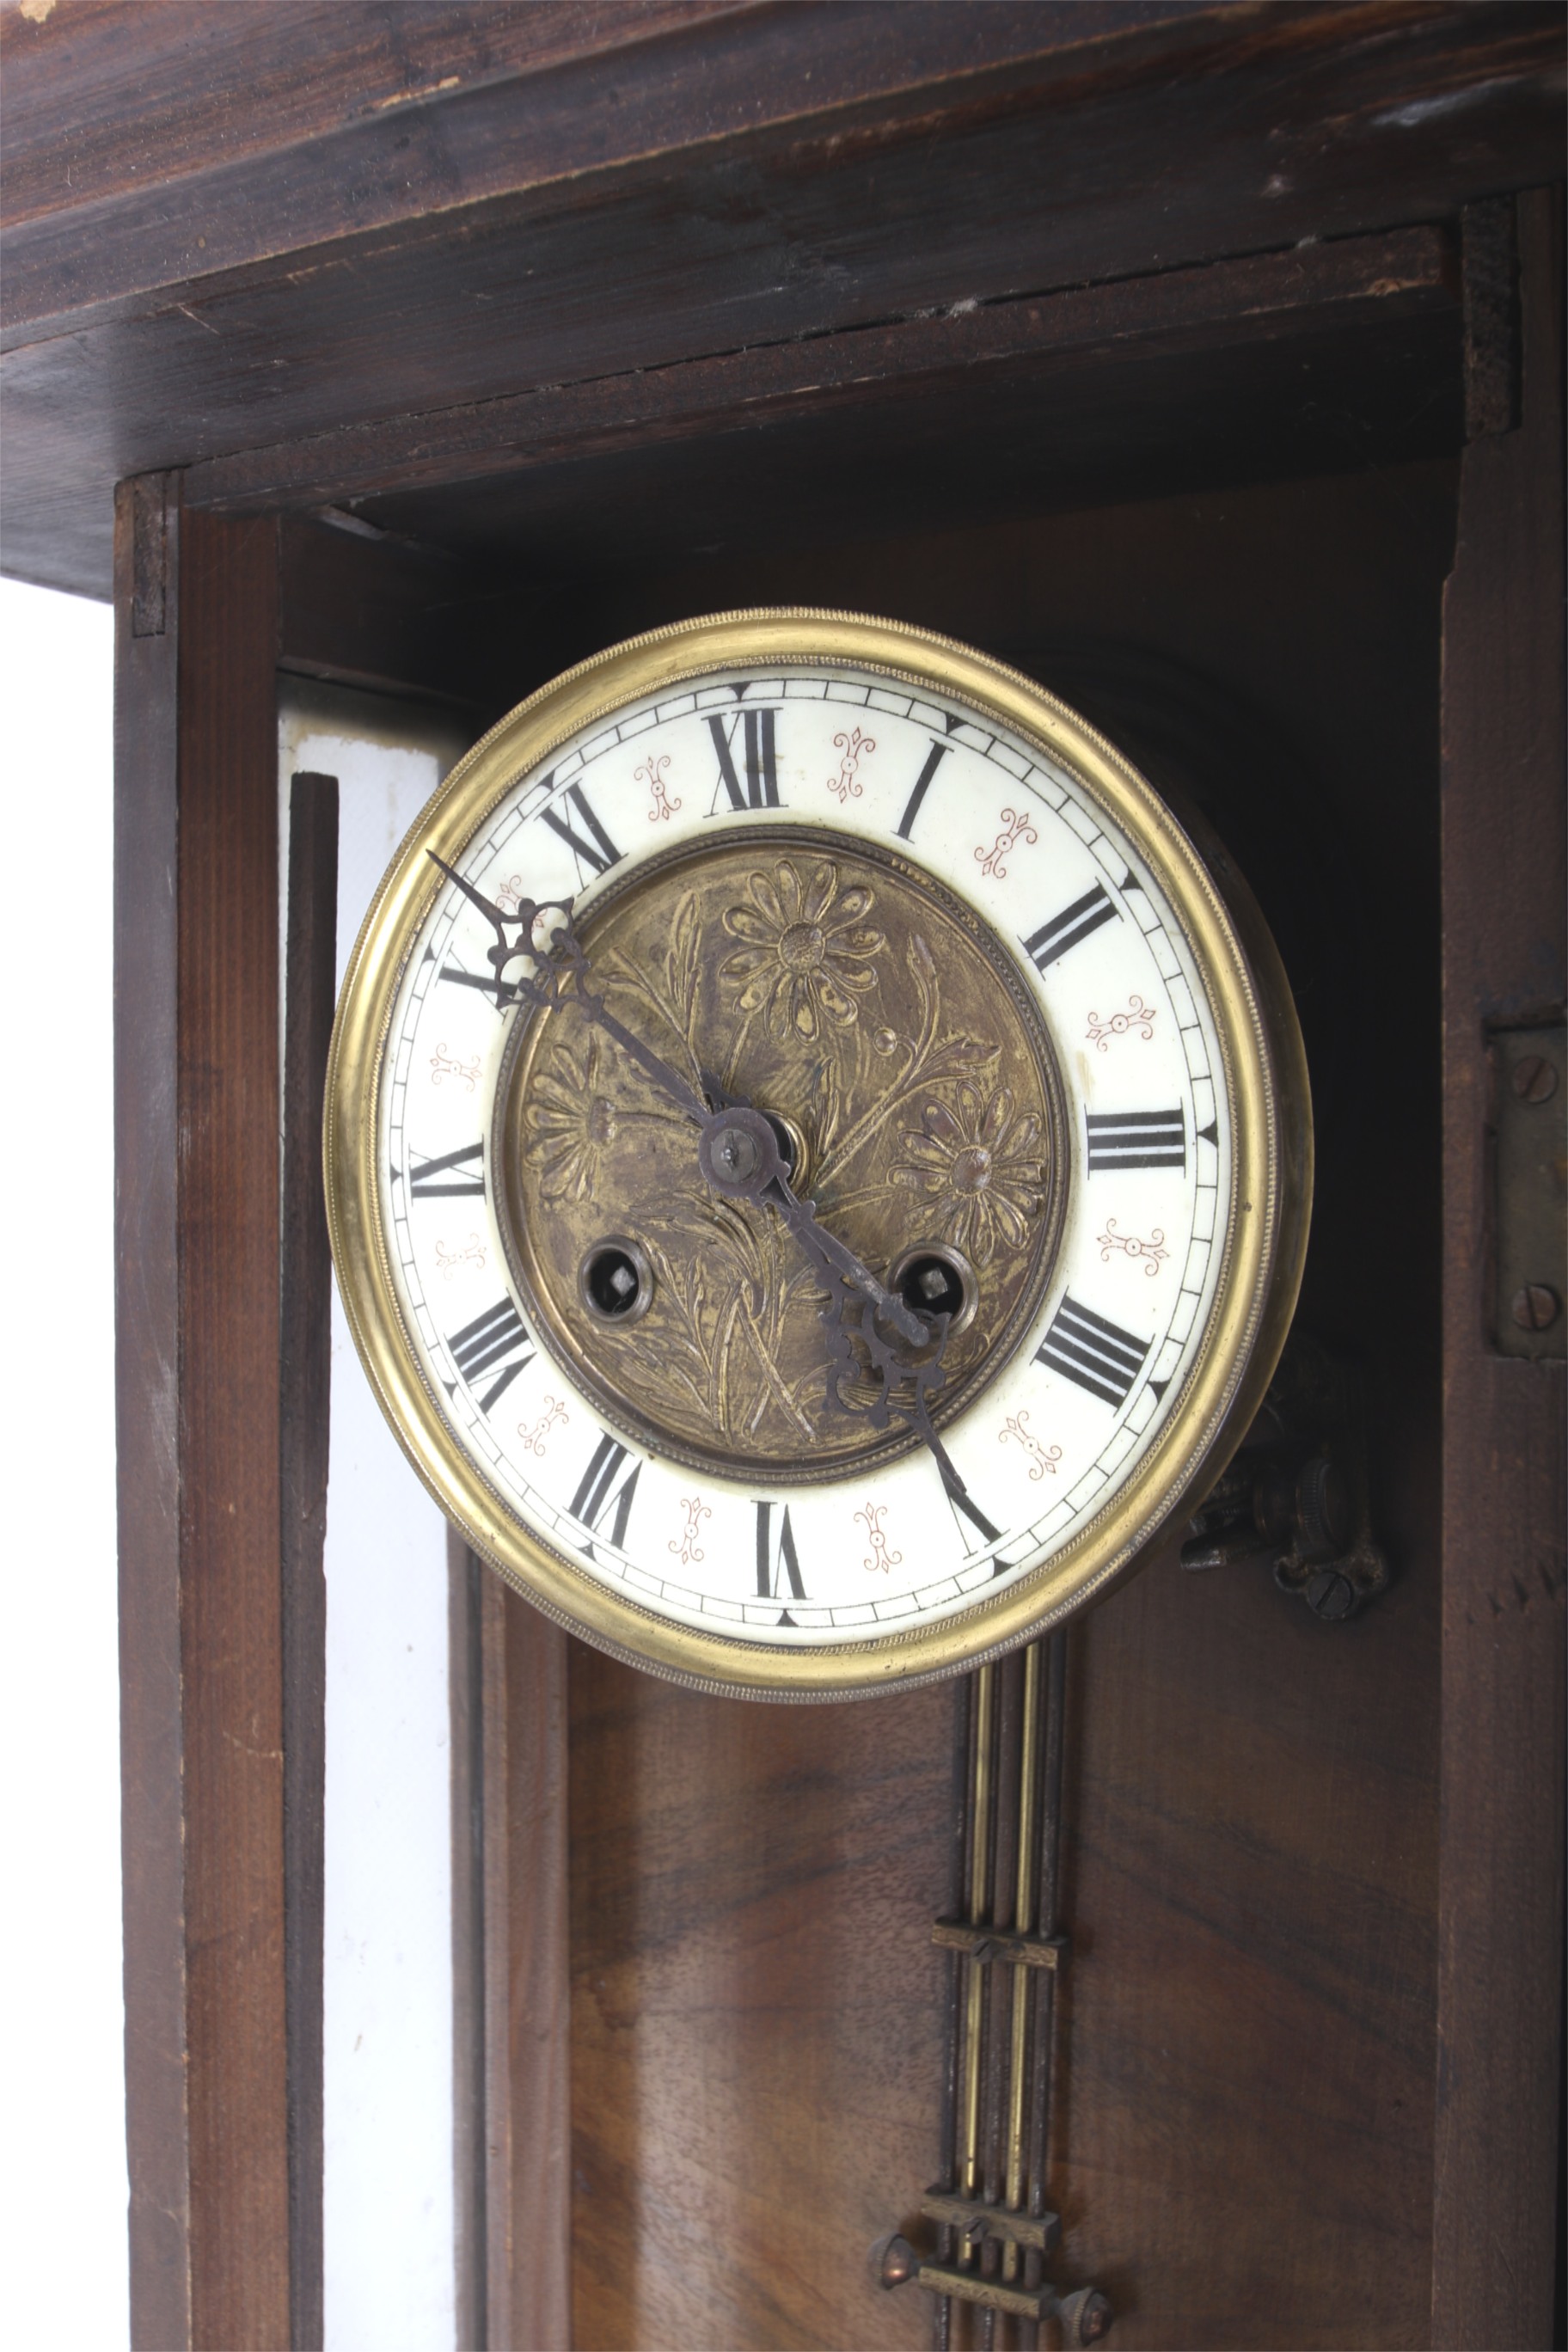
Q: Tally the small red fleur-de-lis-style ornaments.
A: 12